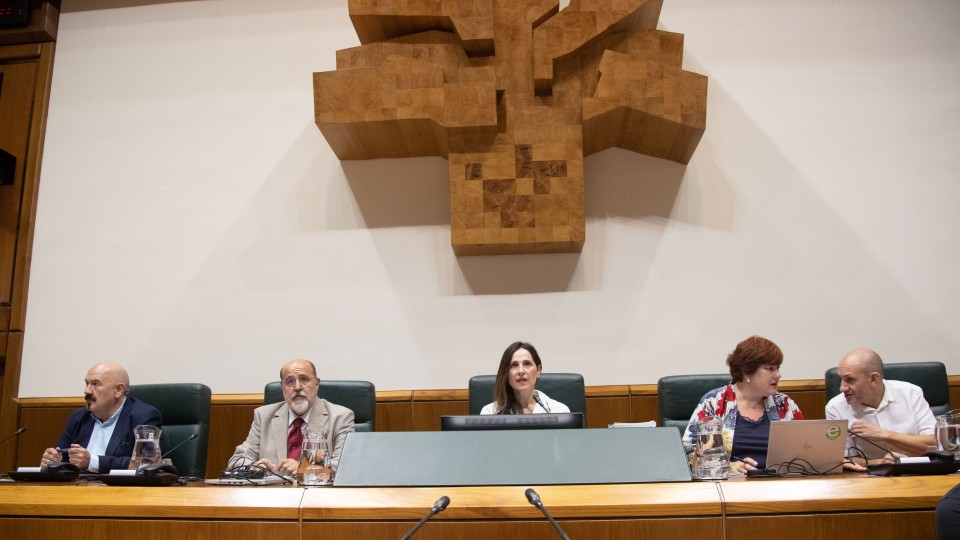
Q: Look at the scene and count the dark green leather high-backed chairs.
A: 5